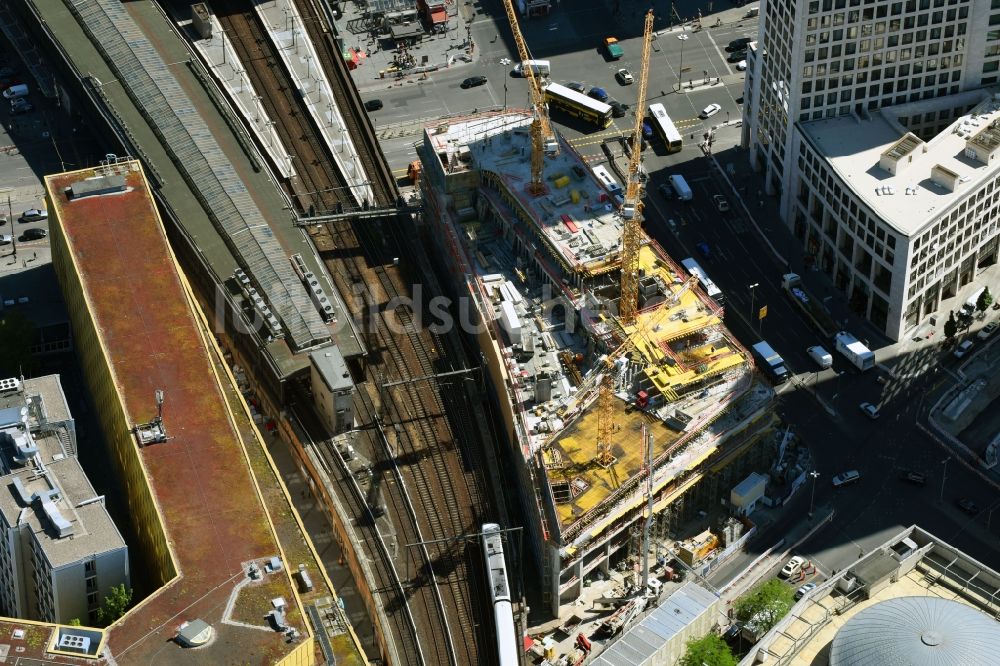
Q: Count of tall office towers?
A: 1